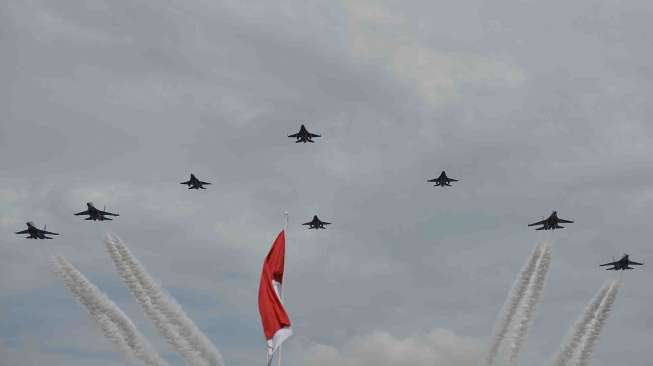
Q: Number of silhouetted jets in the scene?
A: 8